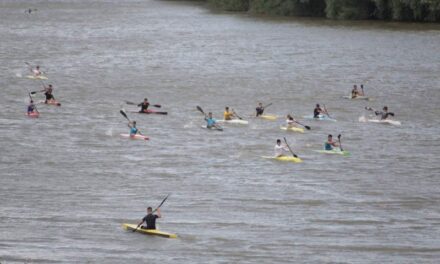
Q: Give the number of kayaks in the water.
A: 15